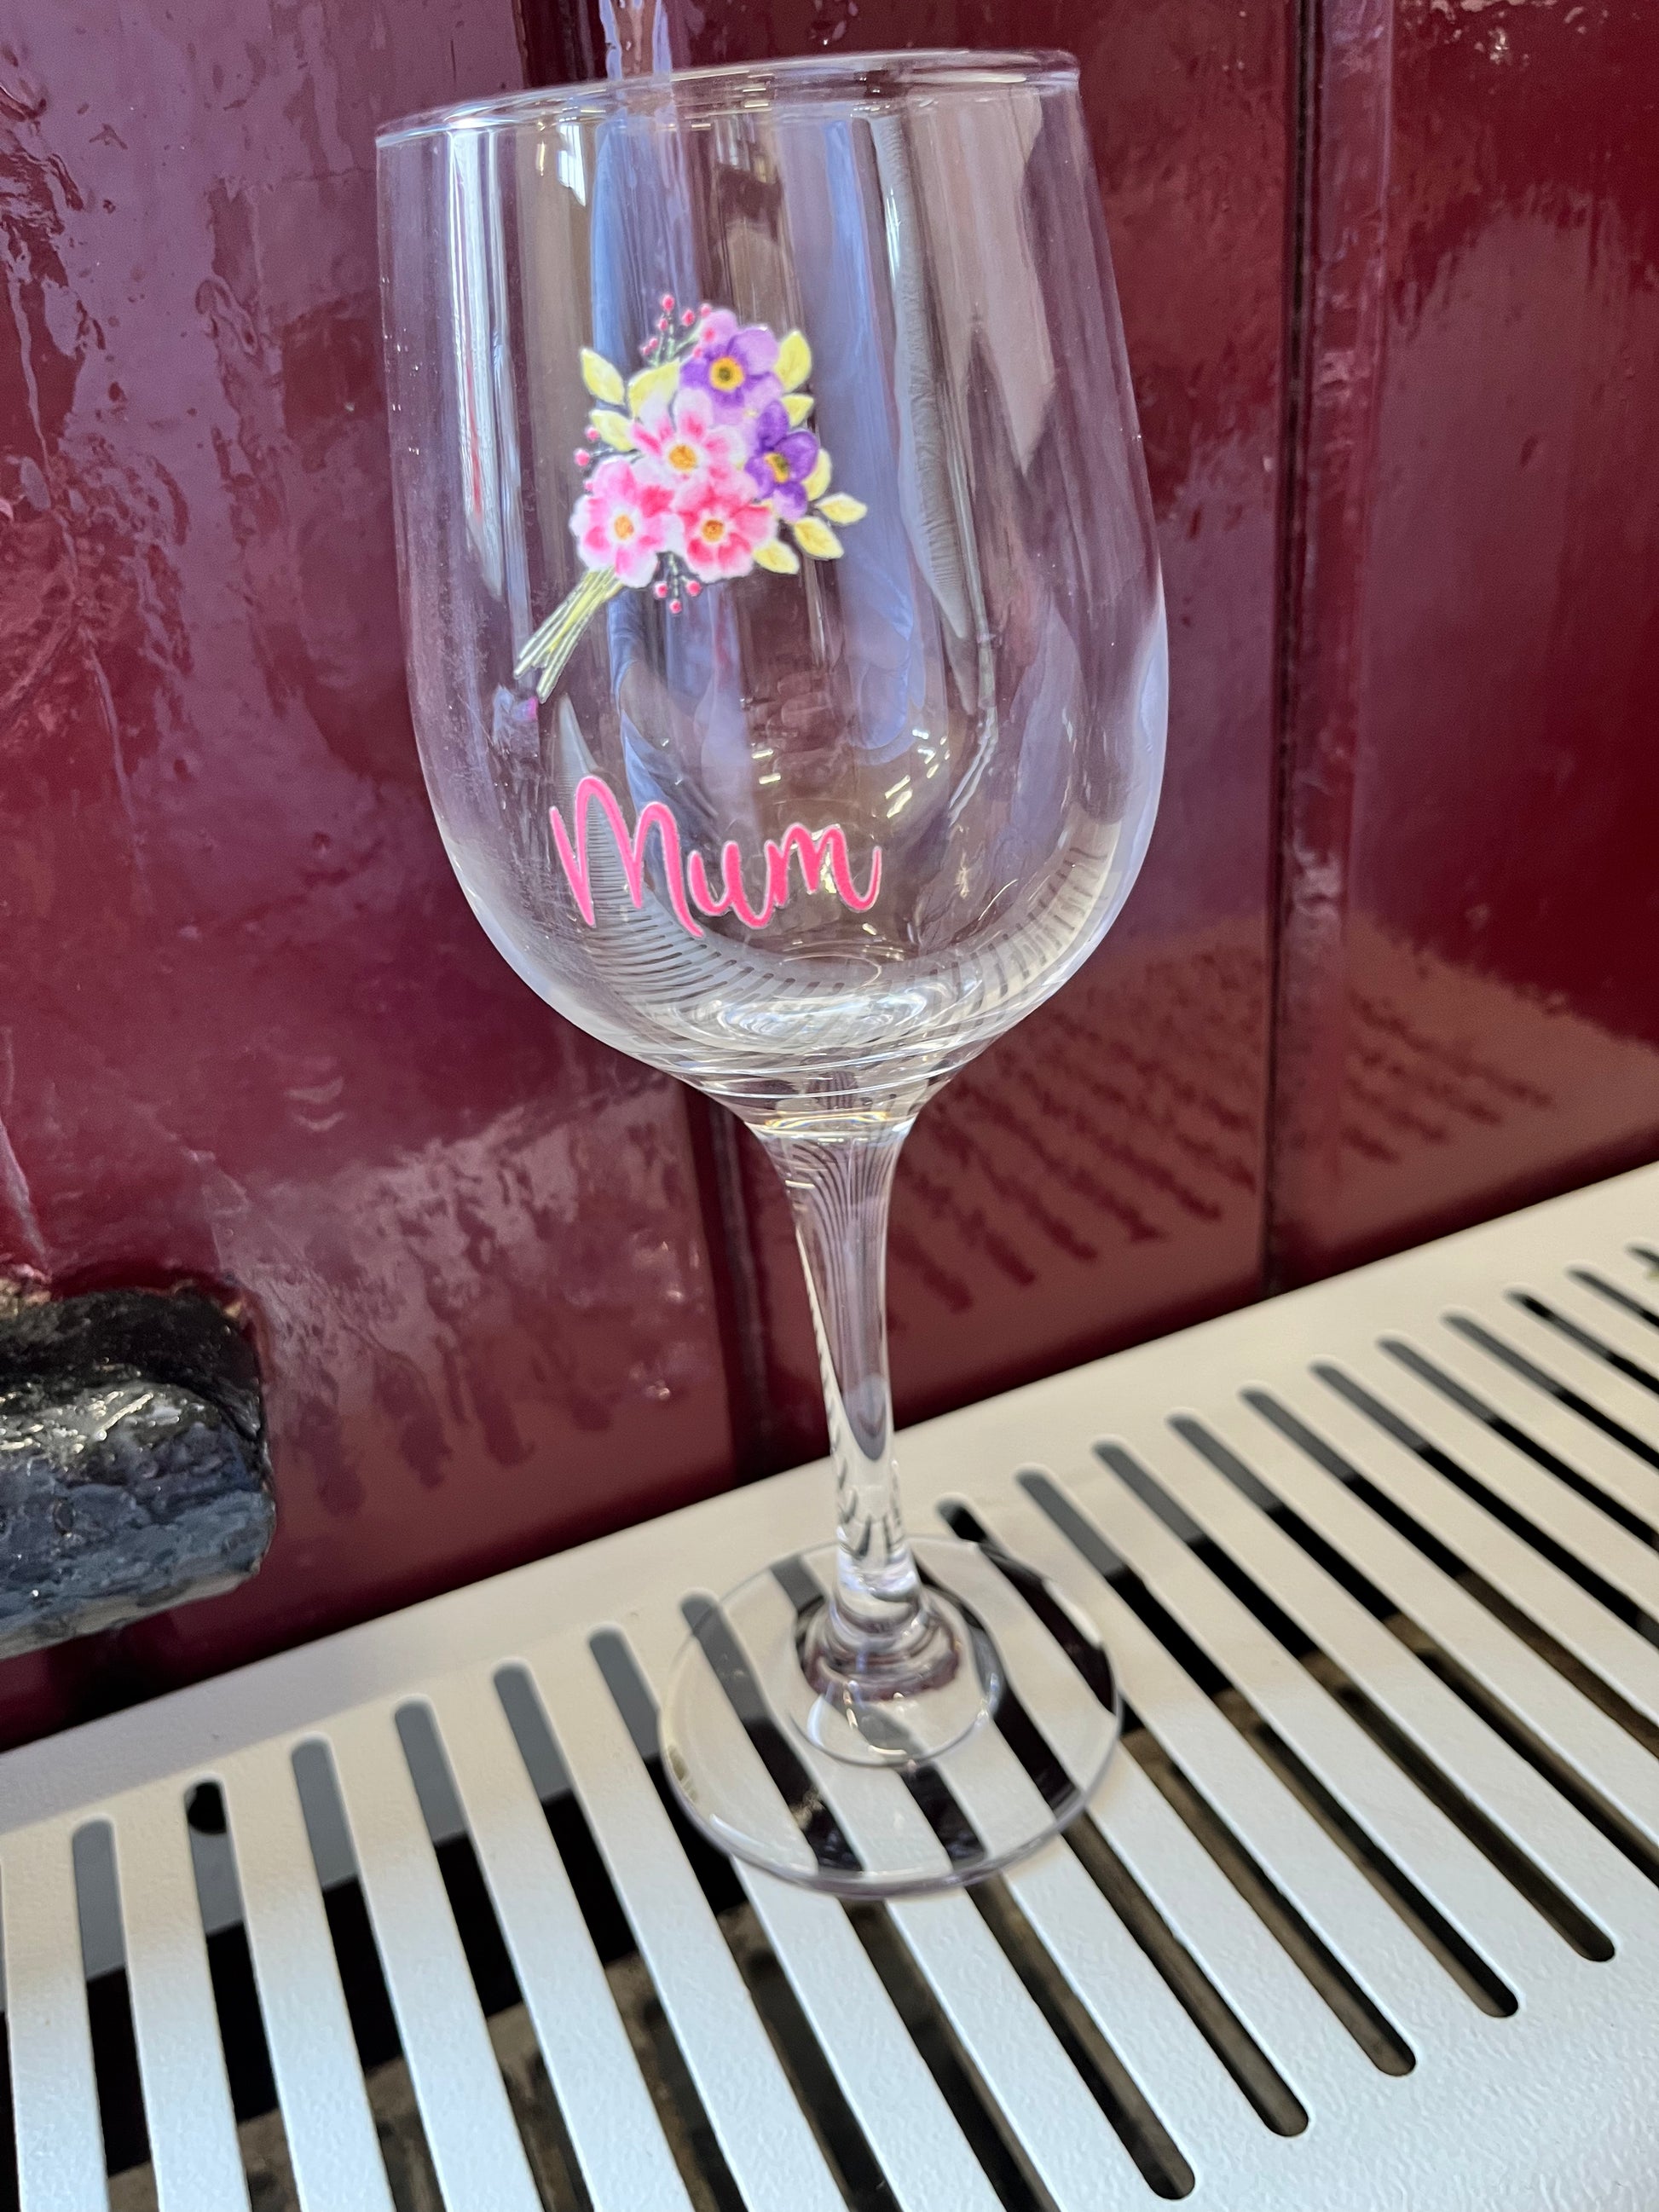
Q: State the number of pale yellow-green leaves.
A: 9